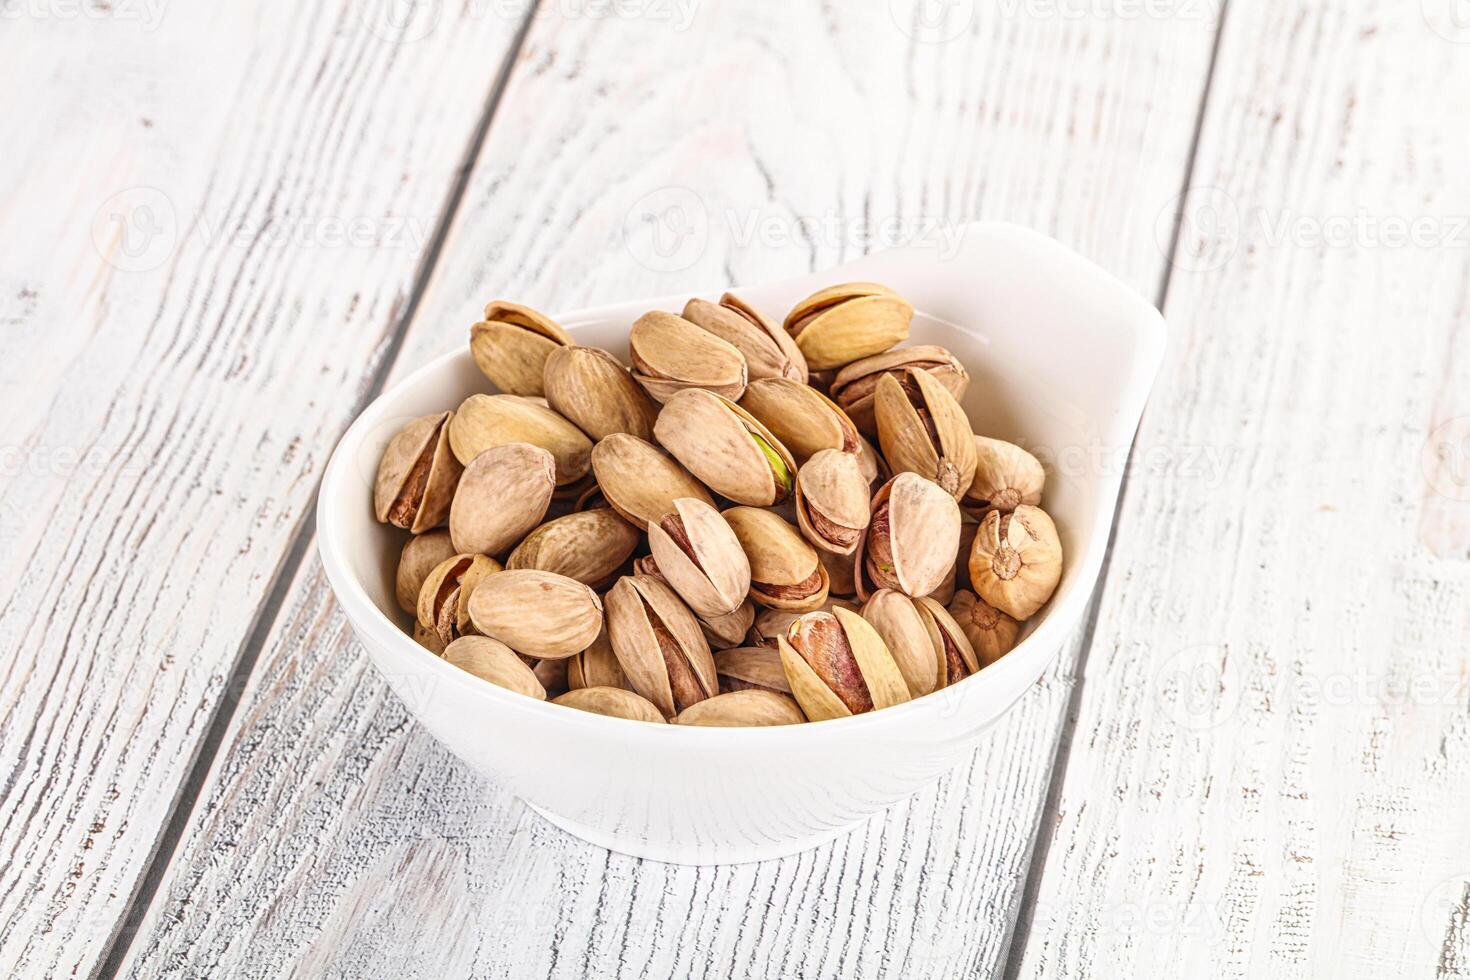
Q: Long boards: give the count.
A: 3